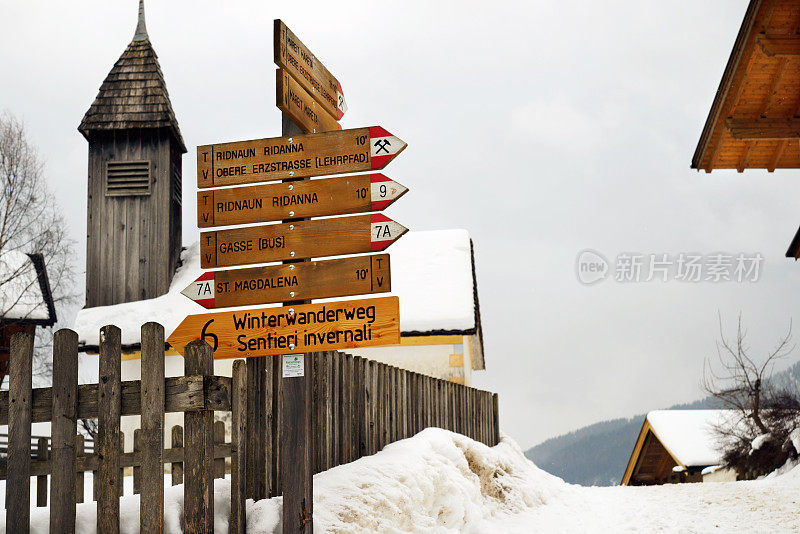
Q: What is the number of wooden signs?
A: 7